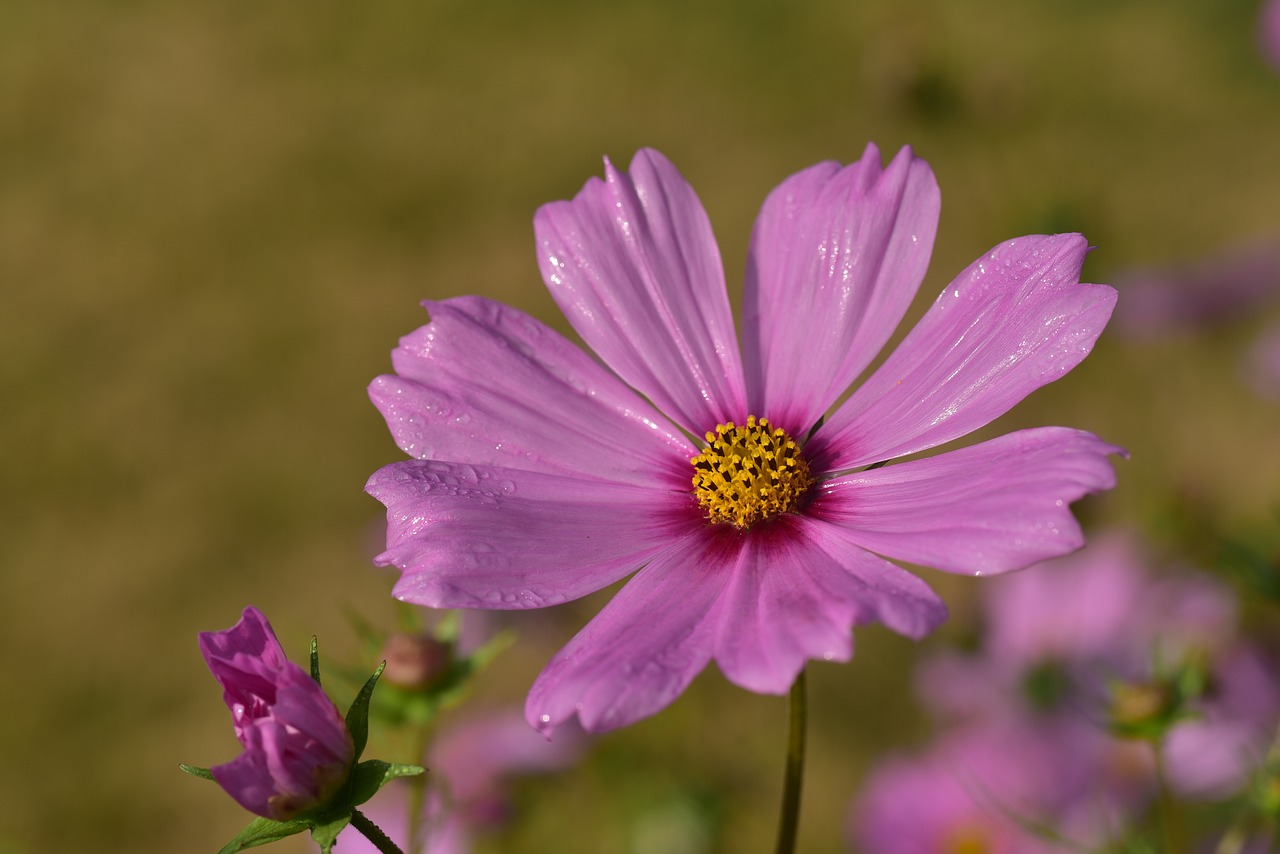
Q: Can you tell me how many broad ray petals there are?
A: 8